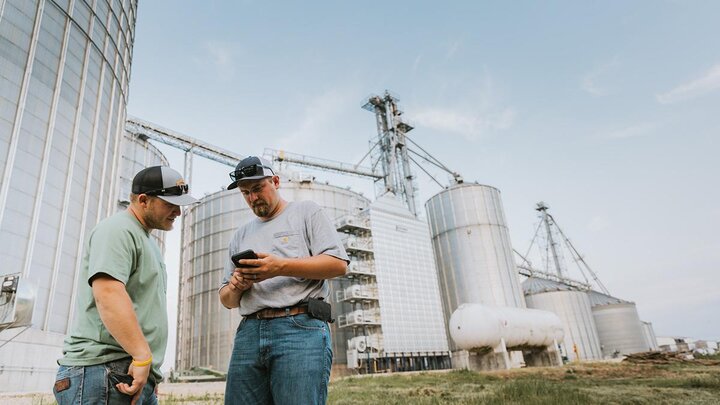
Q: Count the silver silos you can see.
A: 7